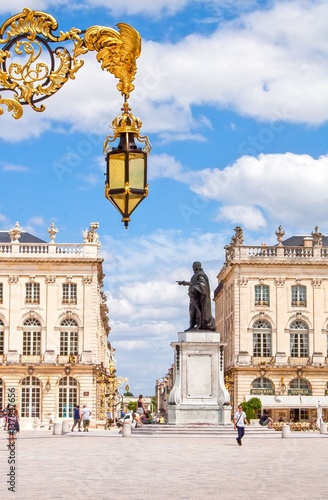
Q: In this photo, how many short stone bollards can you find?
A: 5